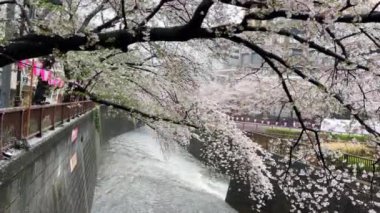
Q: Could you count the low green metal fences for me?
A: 1